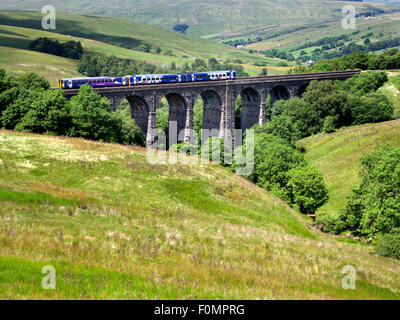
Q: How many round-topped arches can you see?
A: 6